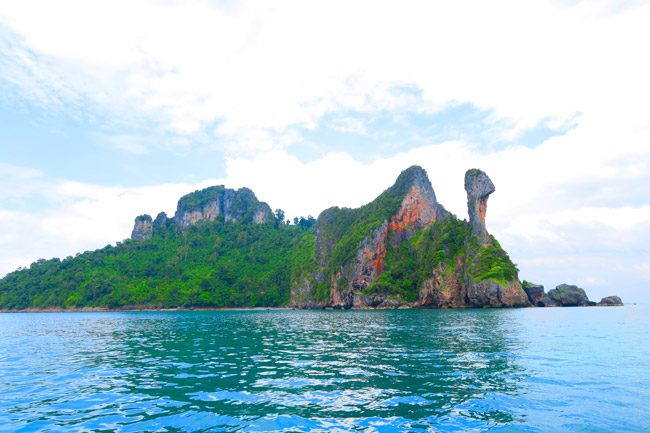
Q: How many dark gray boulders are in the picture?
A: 3